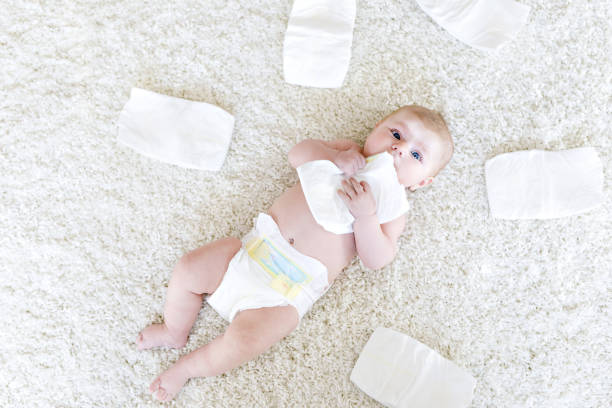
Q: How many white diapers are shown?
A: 7